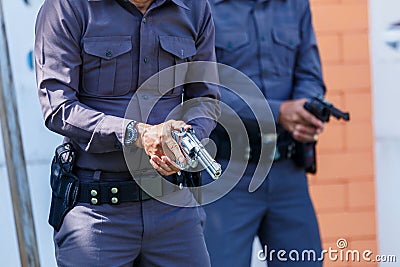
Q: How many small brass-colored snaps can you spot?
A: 4